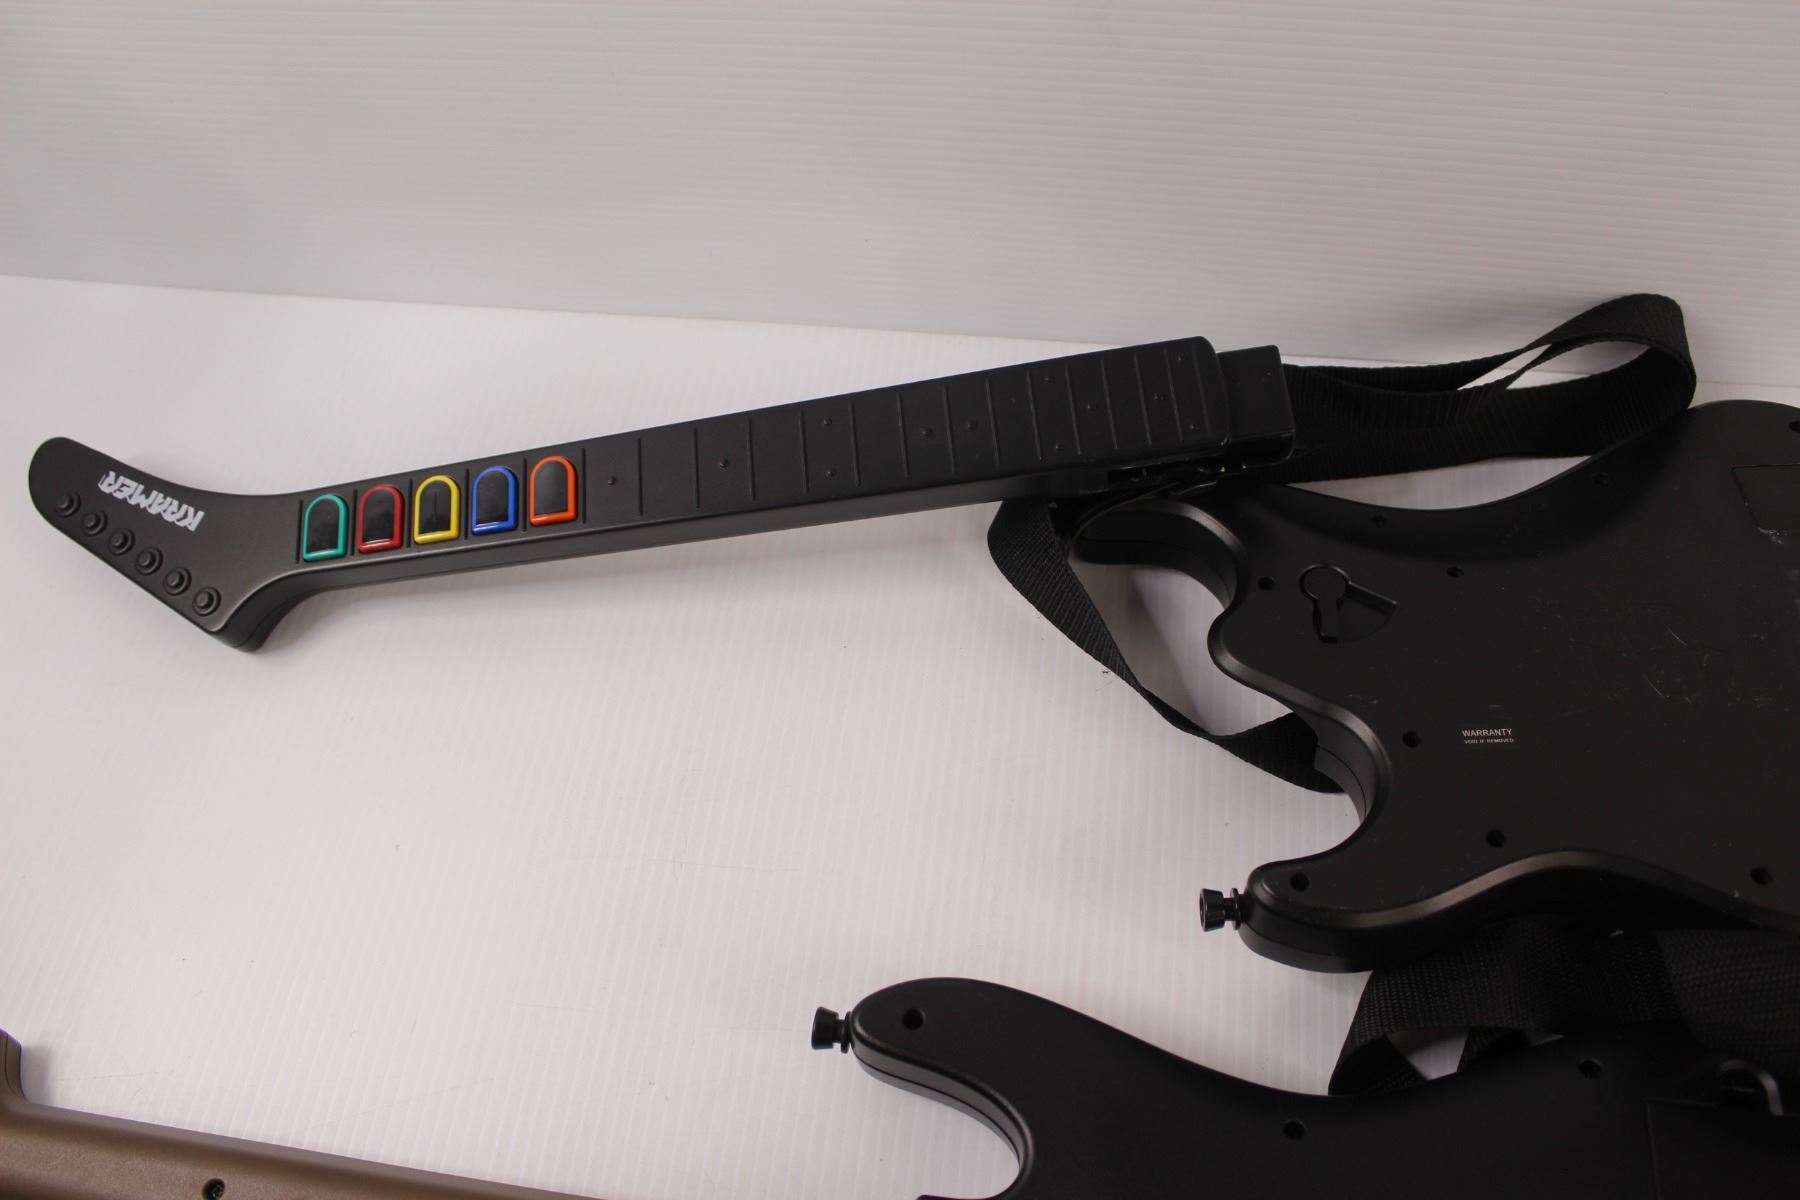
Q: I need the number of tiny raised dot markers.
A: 12